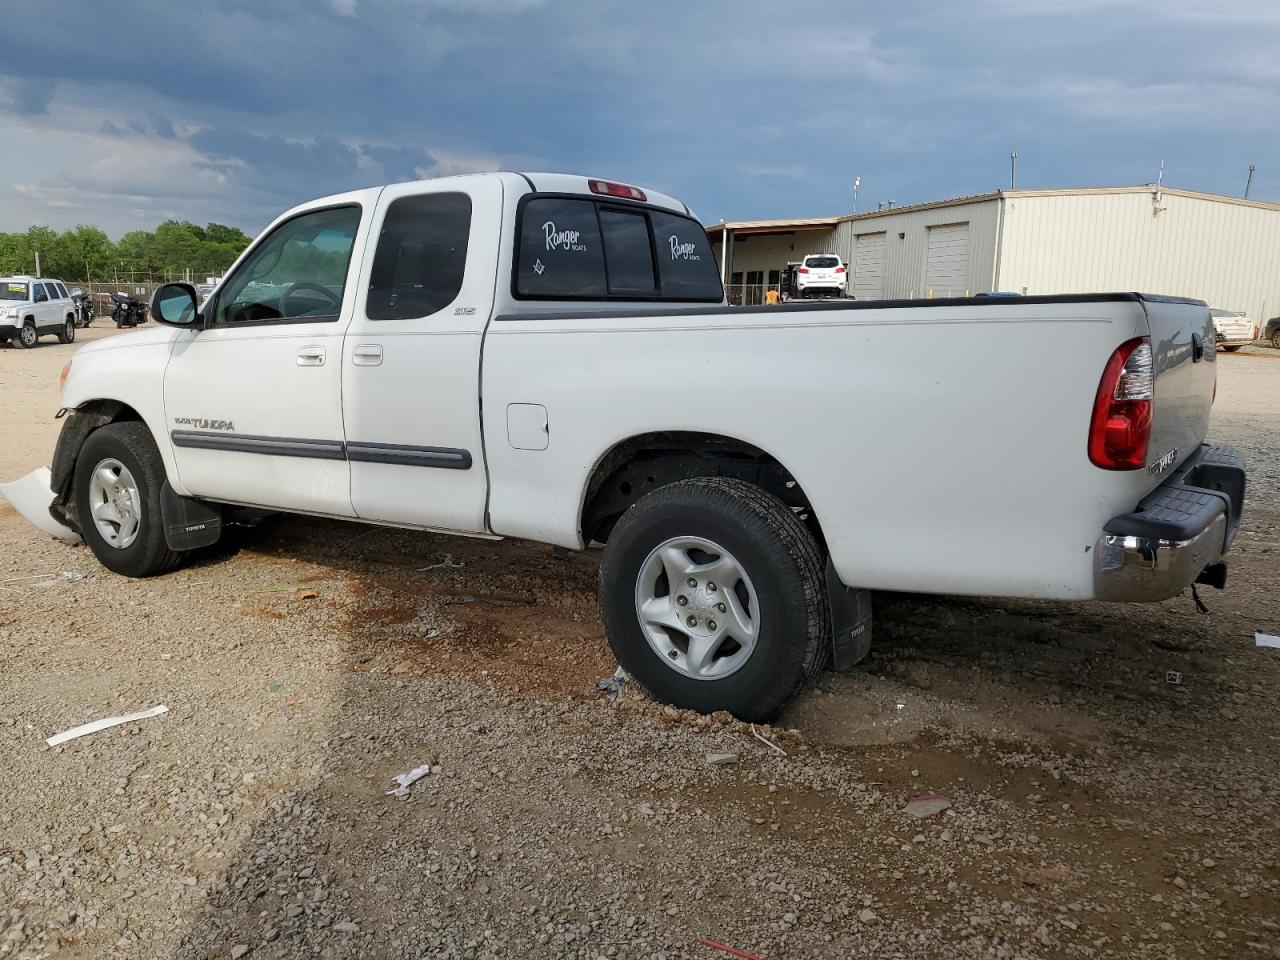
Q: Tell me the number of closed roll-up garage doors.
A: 2